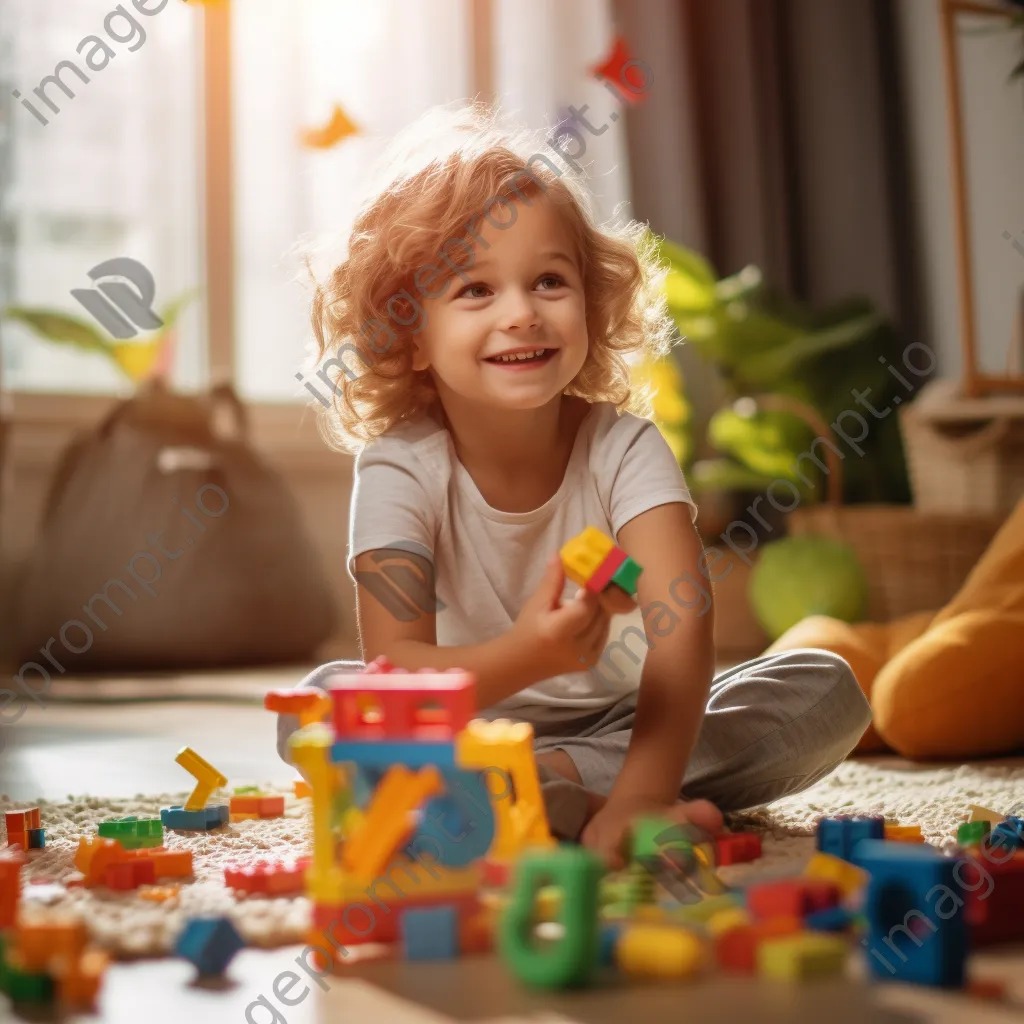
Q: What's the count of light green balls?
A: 1